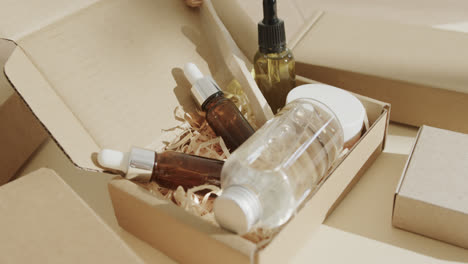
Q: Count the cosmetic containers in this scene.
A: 5